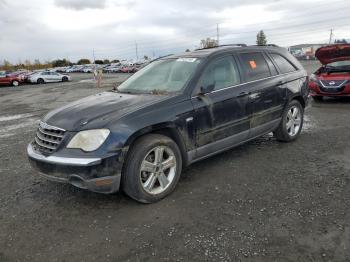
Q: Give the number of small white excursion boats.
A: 0